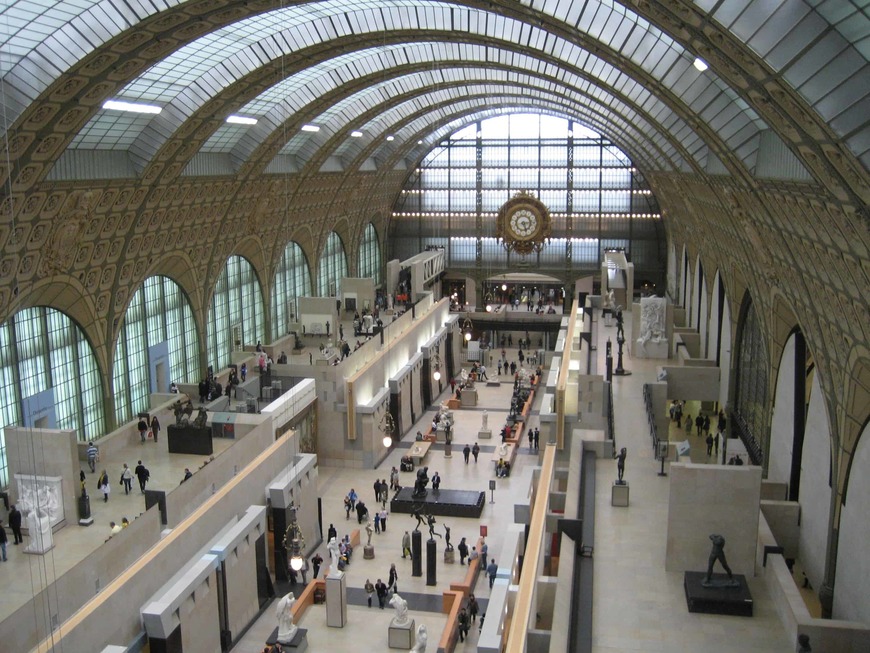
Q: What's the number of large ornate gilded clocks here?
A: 1